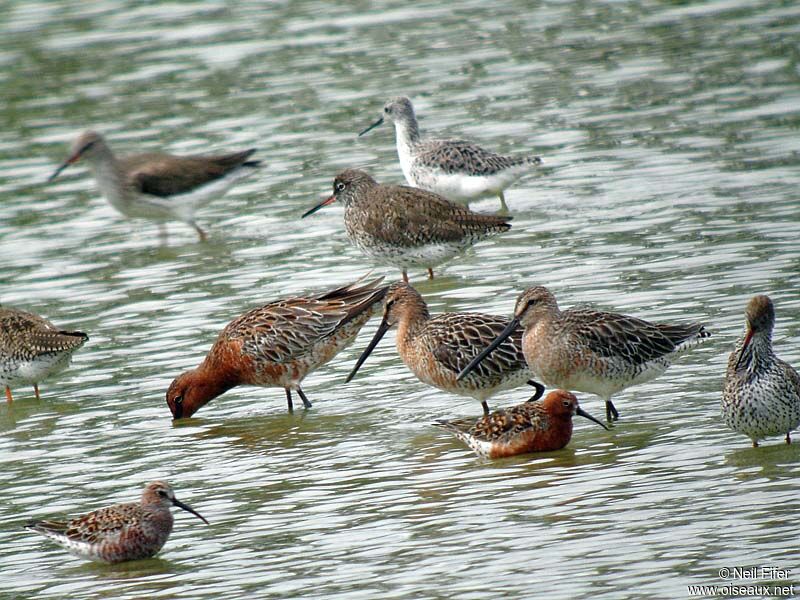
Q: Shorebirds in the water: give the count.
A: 10